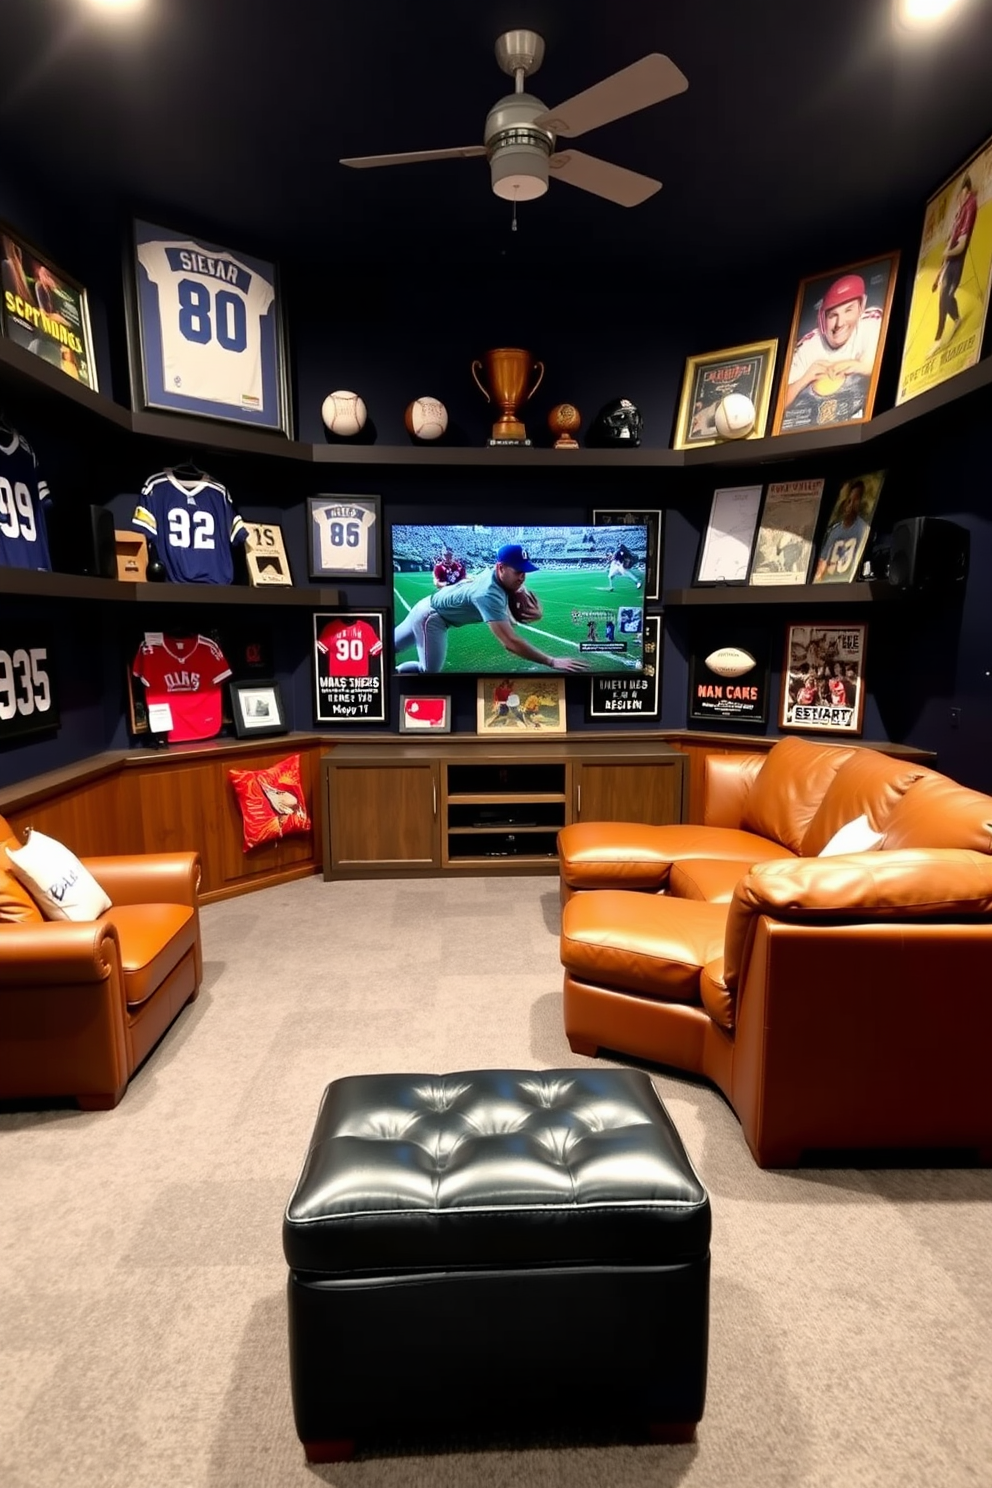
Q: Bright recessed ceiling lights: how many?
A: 2